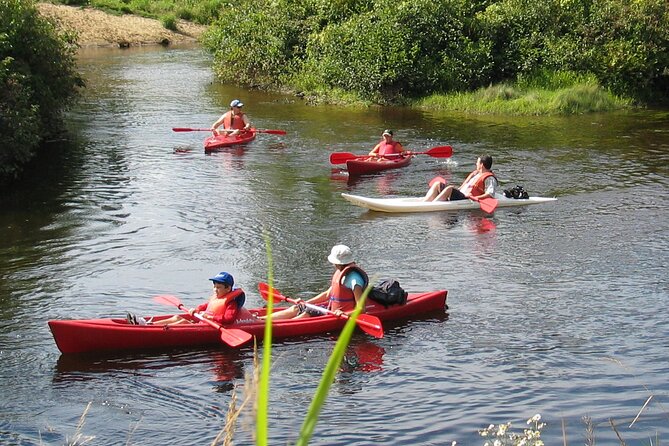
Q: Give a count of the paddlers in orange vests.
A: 5